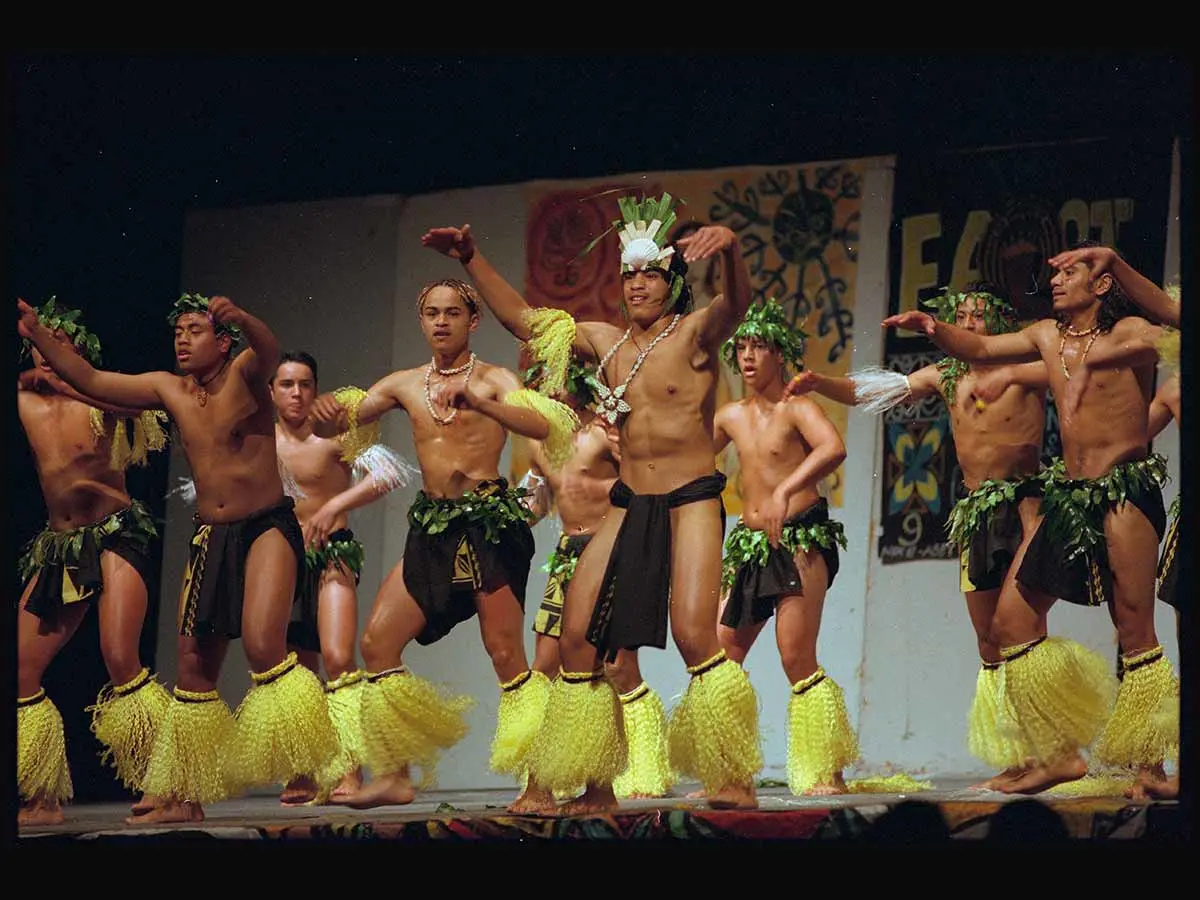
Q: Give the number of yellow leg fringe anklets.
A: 14